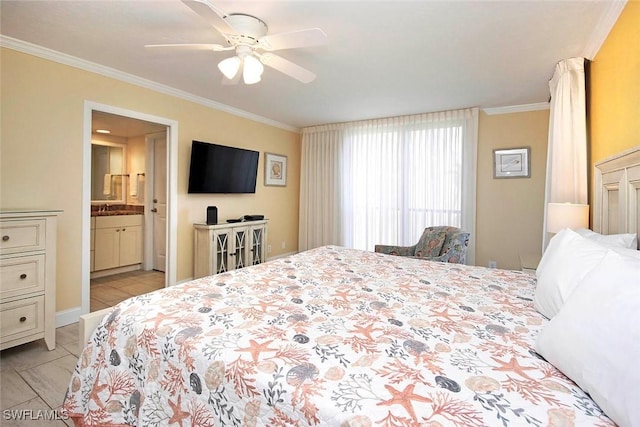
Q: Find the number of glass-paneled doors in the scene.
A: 3